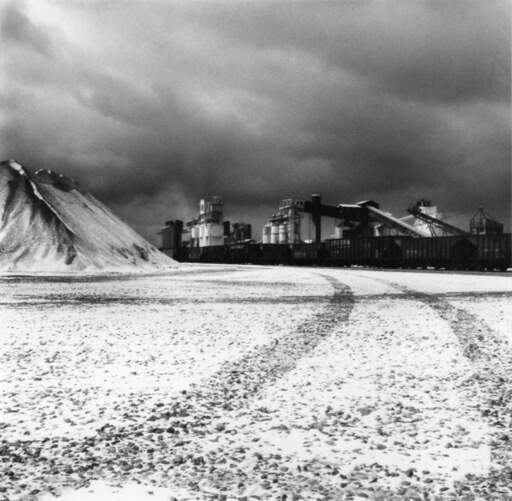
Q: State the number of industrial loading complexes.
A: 1